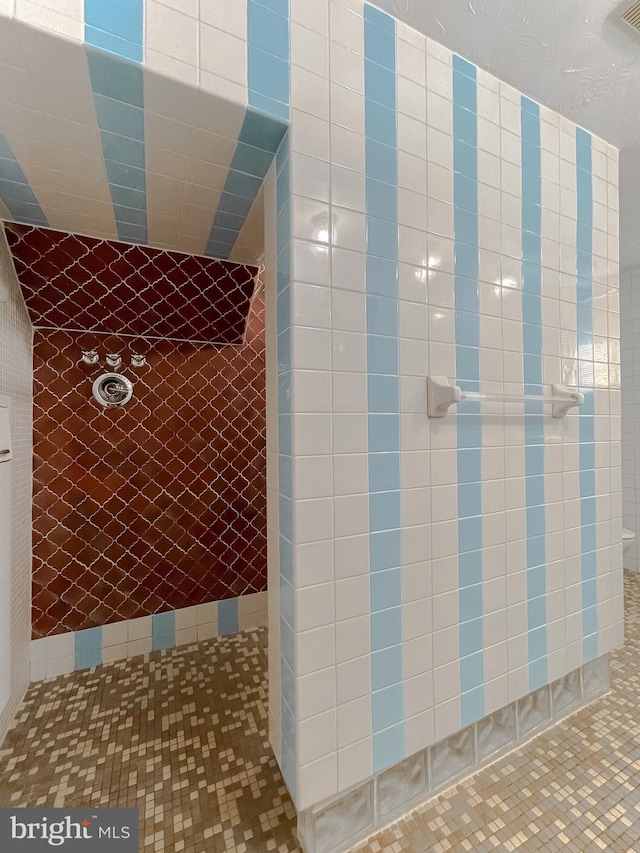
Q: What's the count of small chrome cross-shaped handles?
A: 3